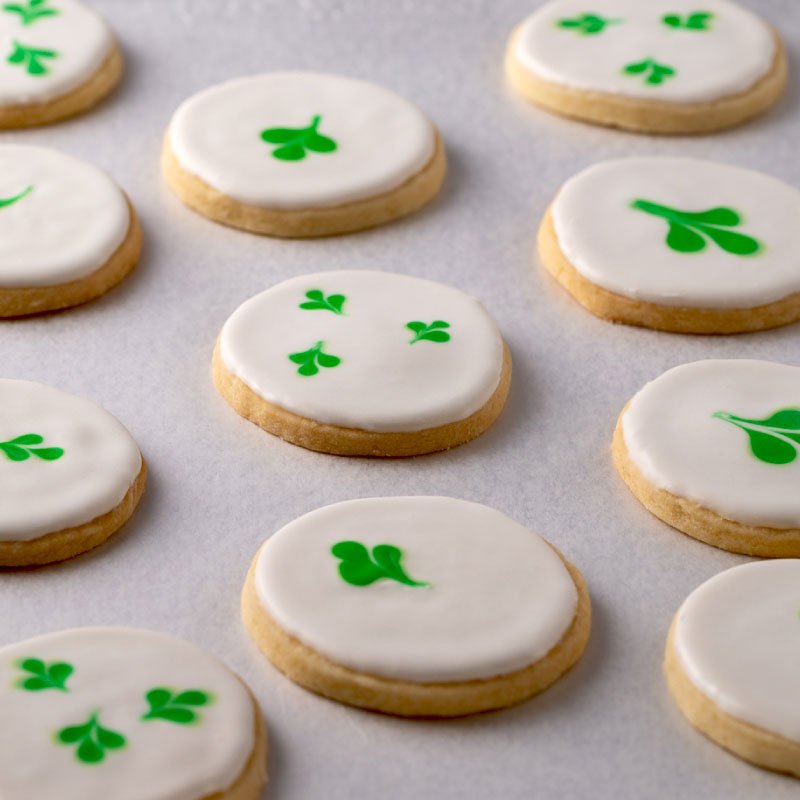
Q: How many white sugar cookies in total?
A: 11